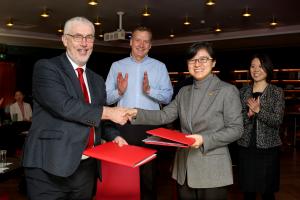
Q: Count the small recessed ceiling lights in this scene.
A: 13